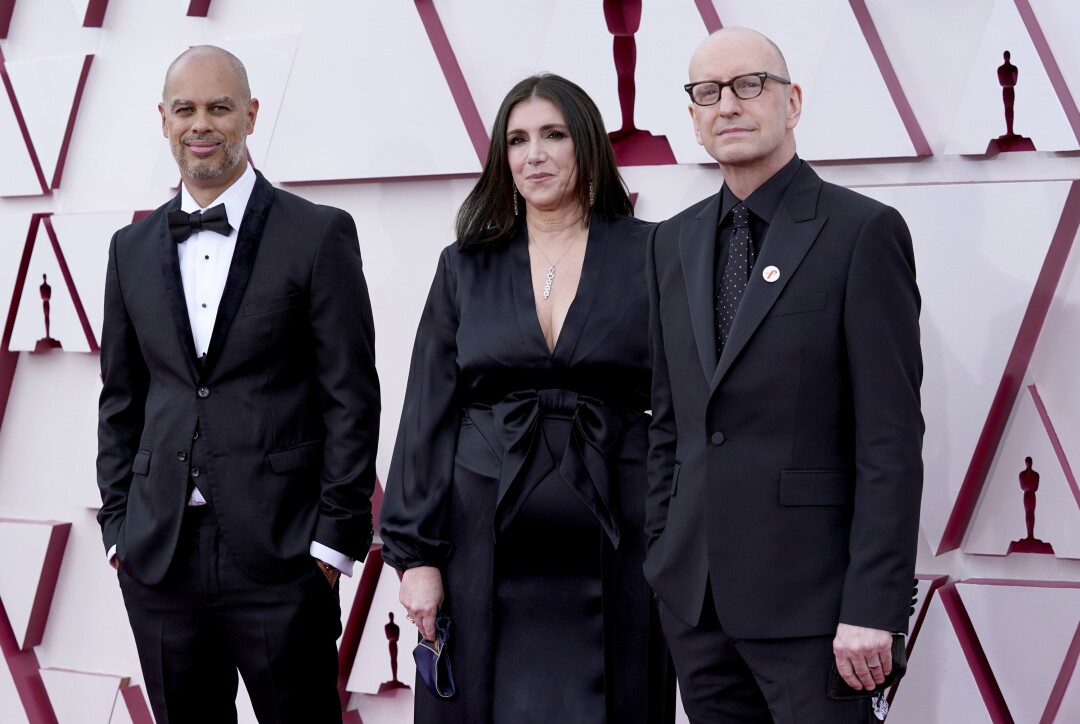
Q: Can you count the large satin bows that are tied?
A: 1